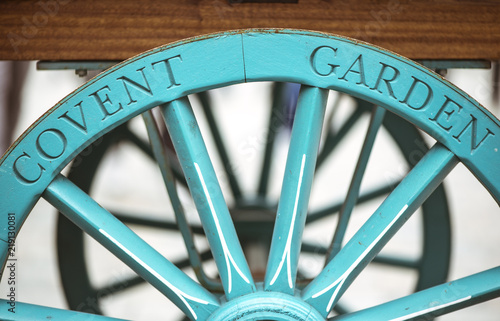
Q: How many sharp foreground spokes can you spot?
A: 6